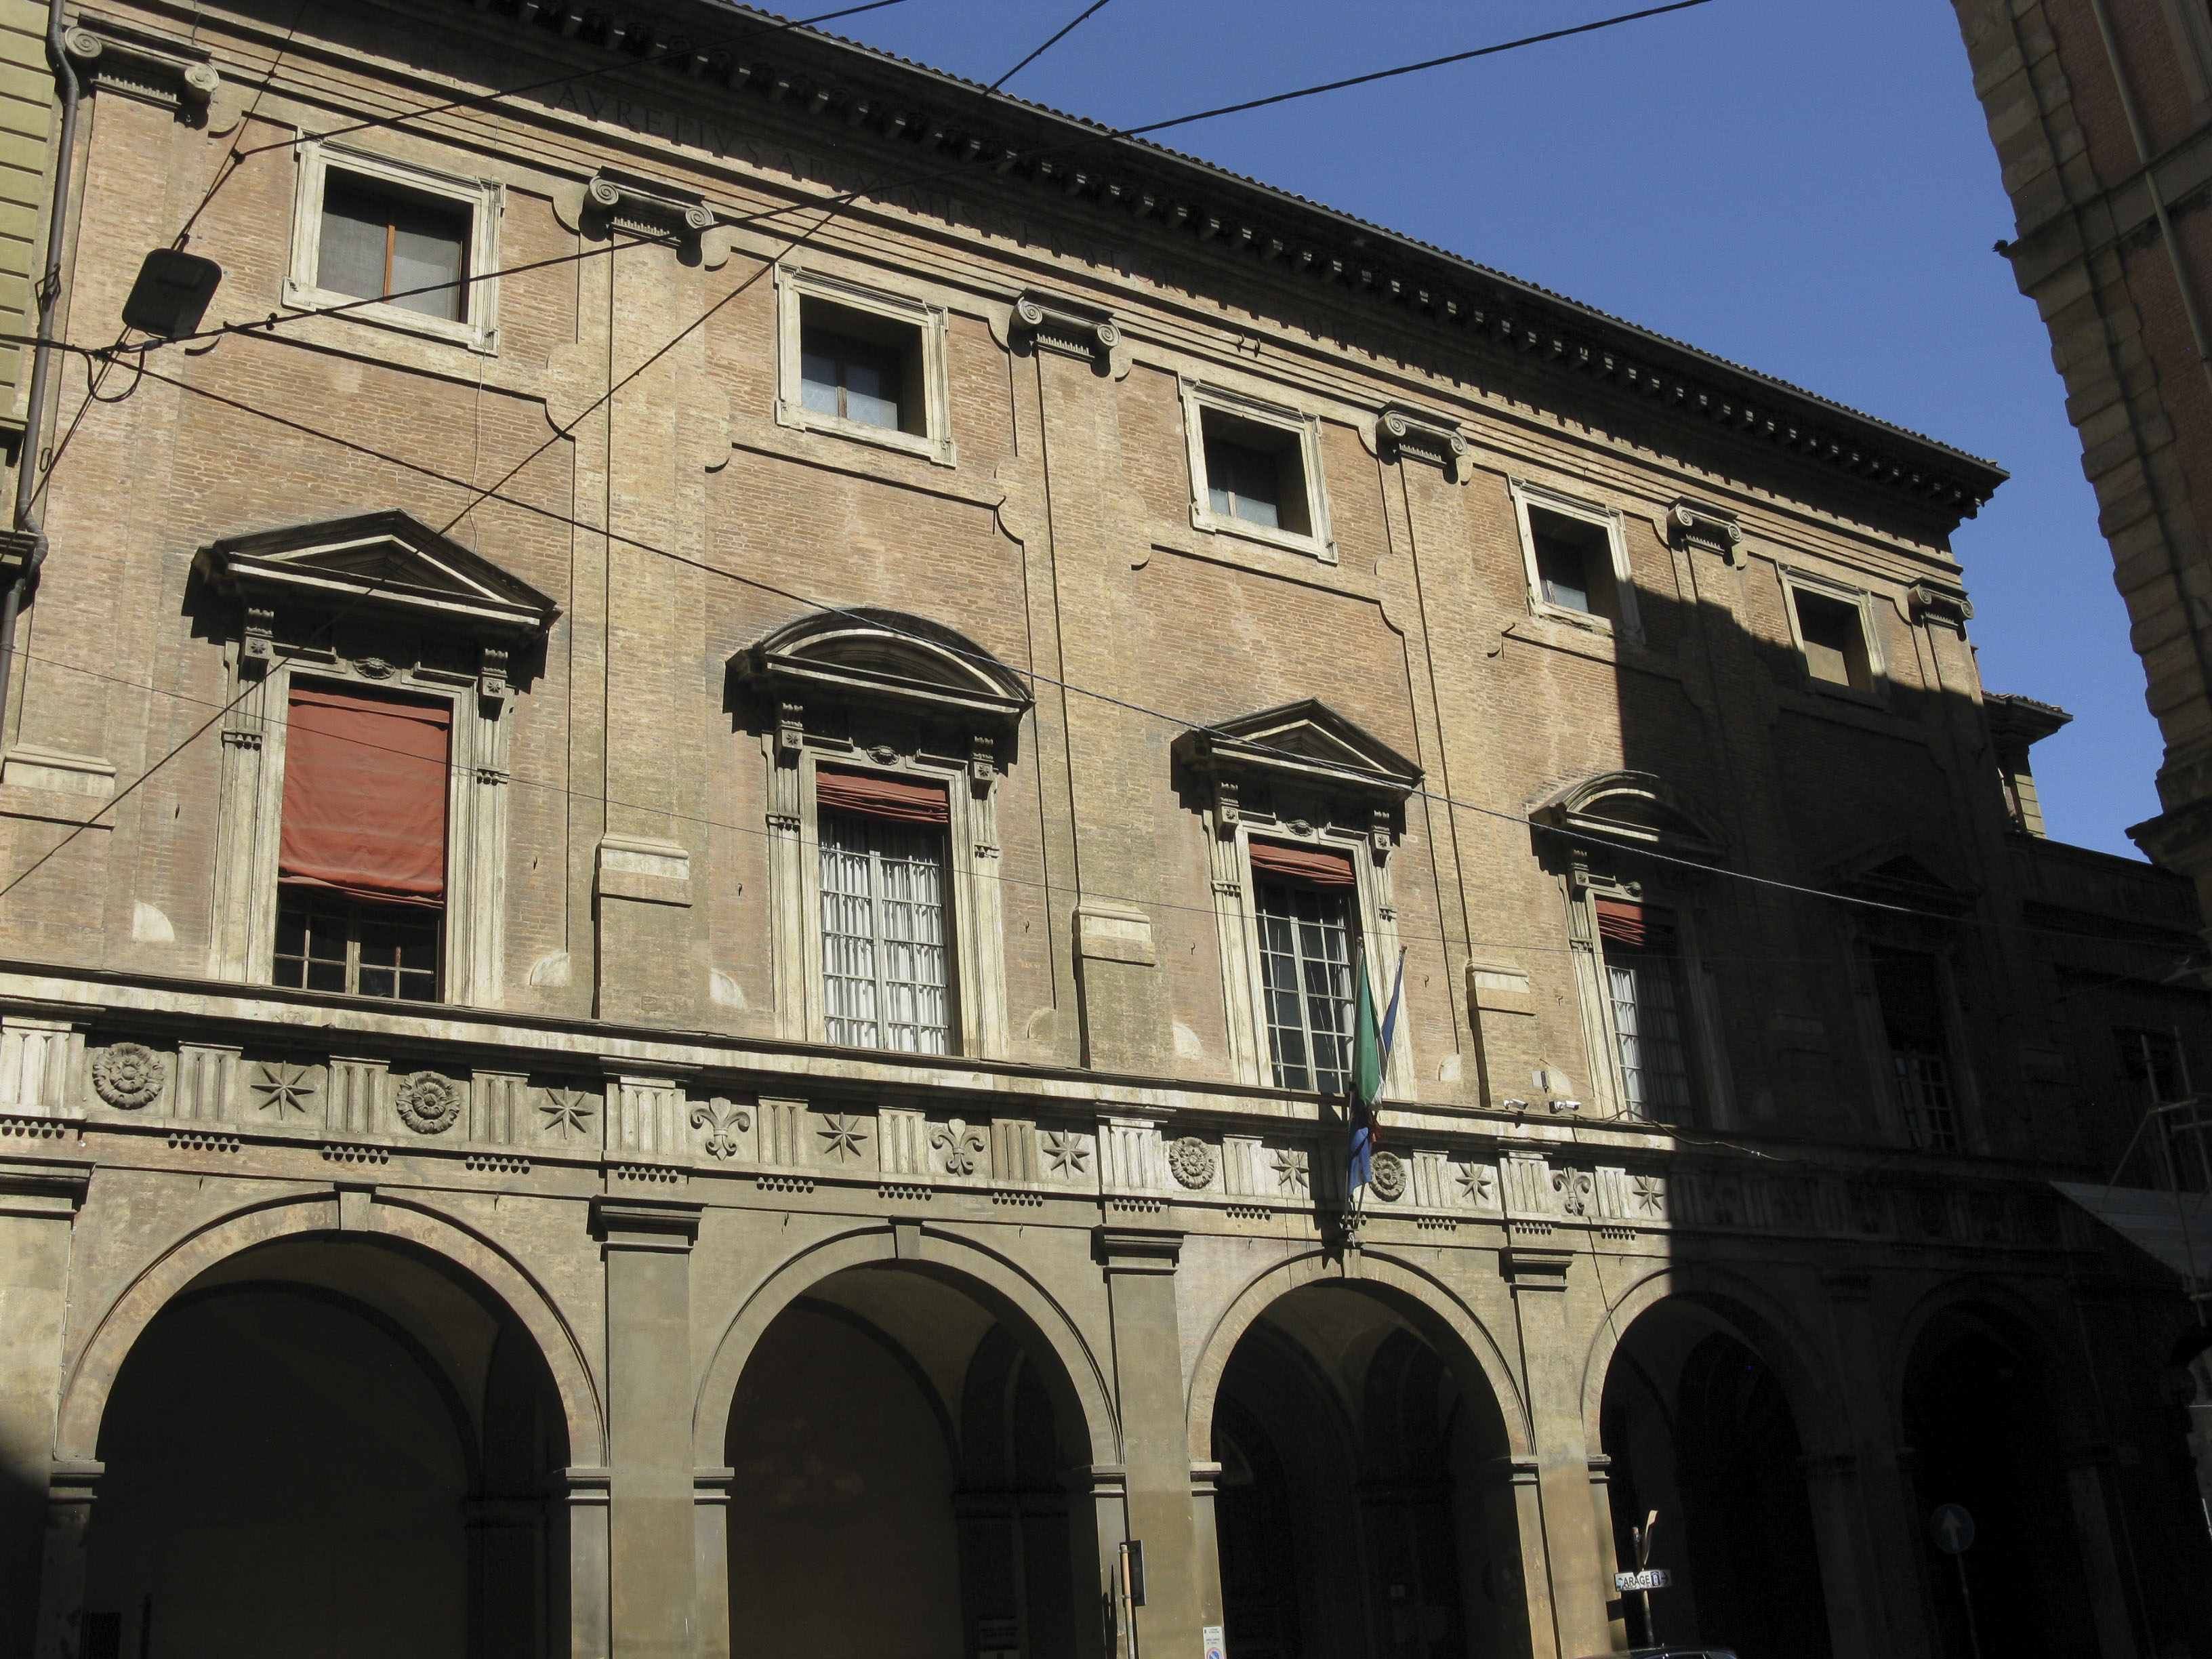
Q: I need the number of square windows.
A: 5